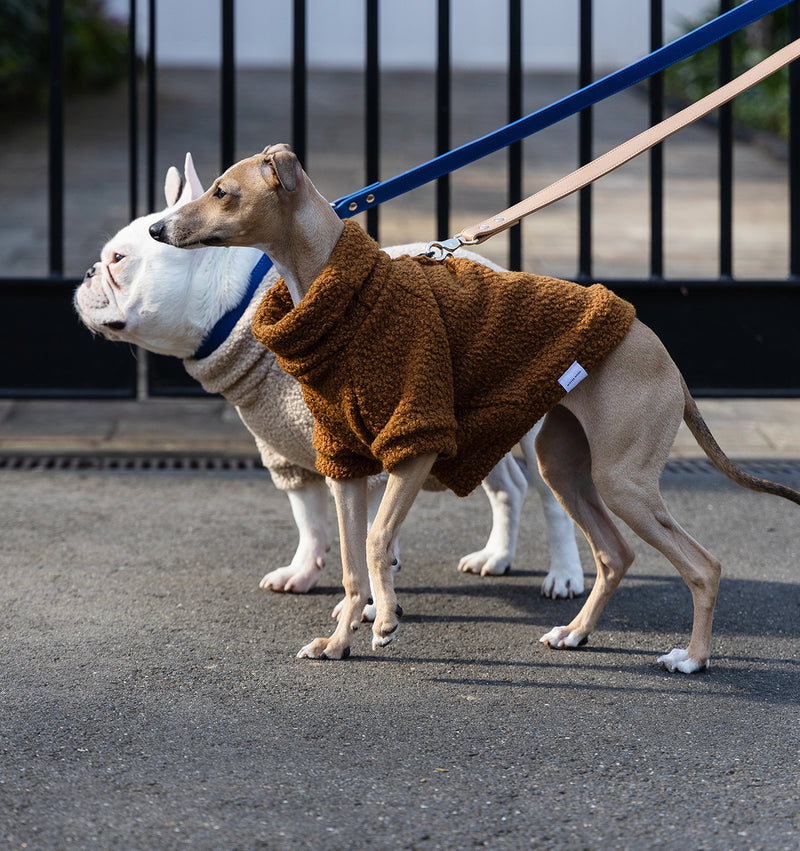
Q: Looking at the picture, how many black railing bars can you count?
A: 12